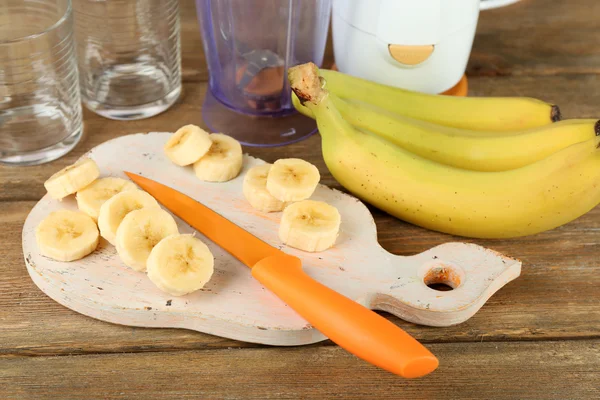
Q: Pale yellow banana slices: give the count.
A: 11